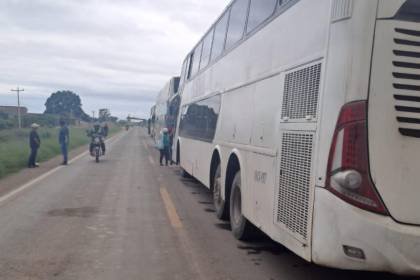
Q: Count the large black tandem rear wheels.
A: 2